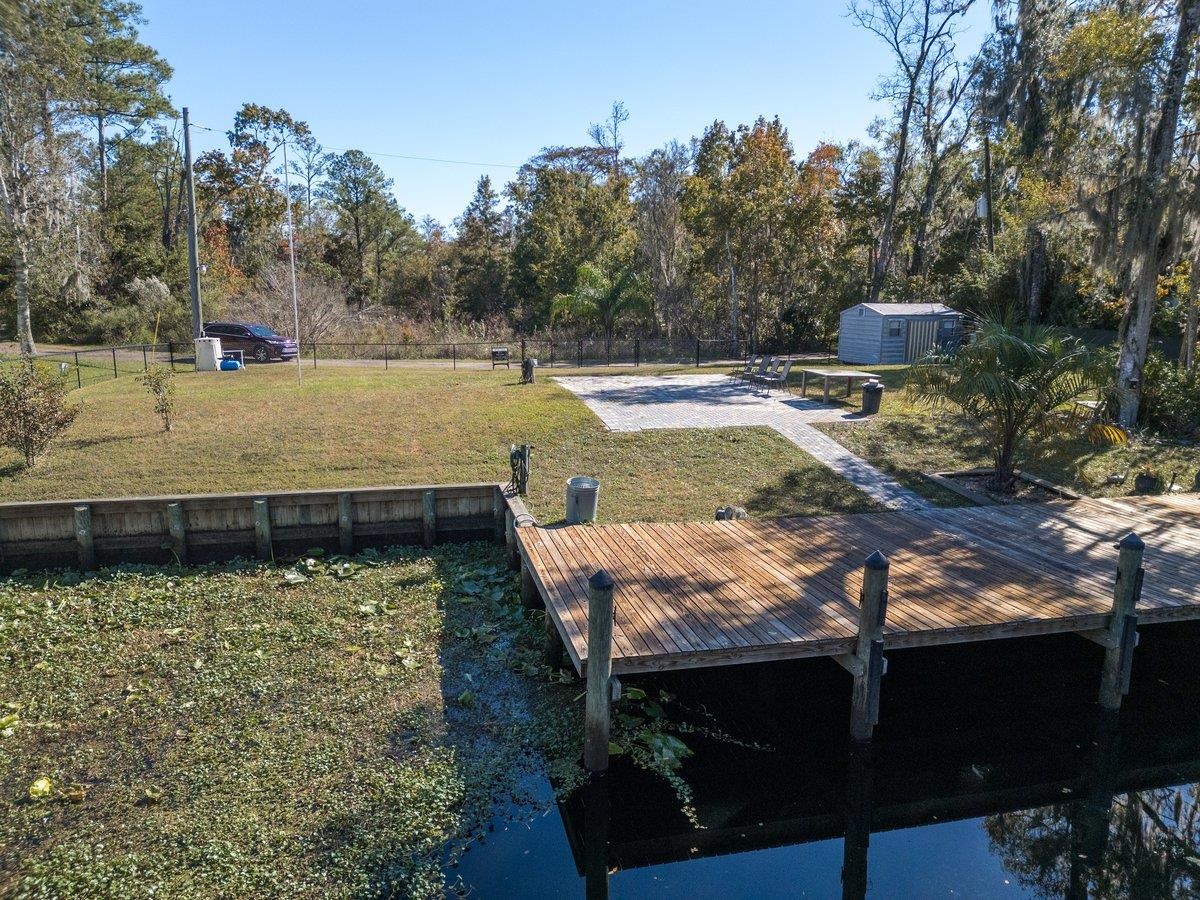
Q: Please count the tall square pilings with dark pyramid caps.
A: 3